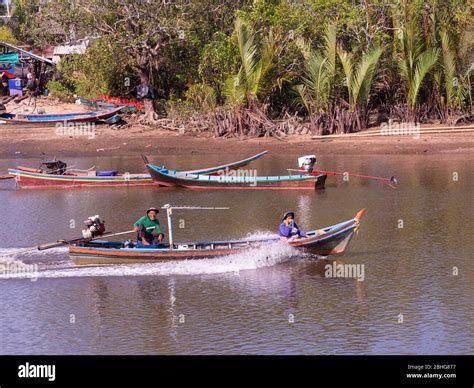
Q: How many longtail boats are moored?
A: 2